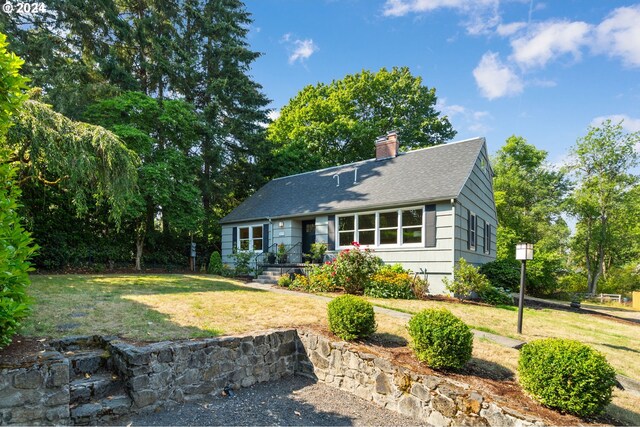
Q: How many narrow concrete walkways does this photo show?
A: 1